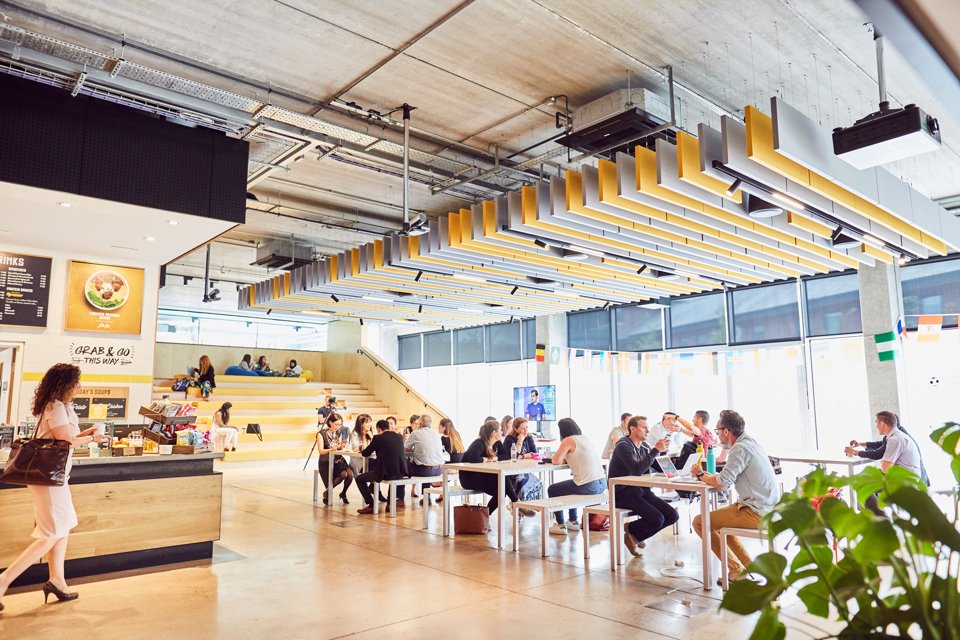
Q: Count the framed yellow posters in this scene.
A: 1